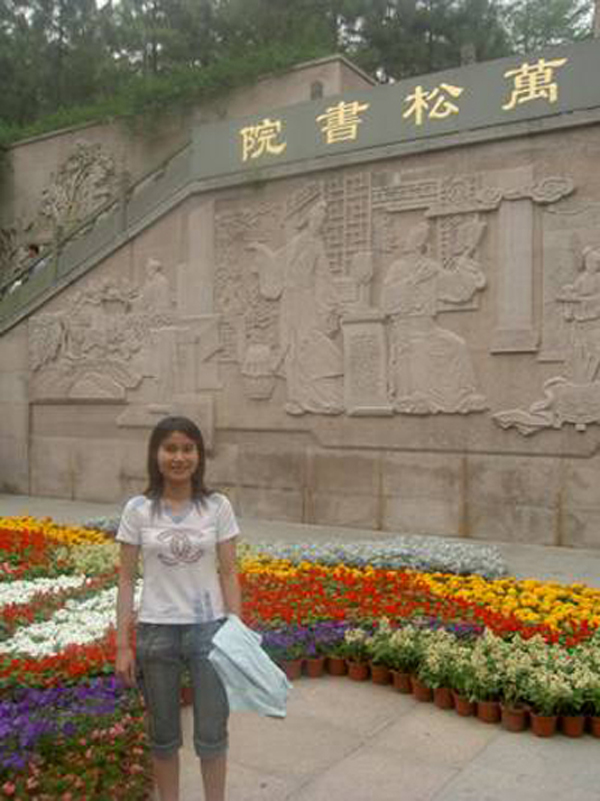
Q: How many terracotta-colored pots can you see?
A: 15